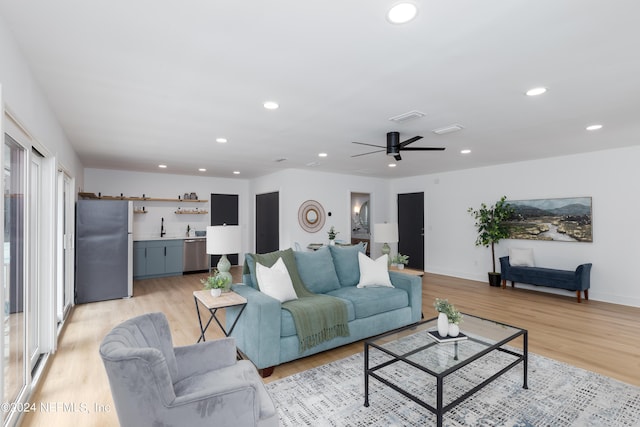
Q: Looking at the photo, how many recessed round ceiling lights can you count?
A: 11